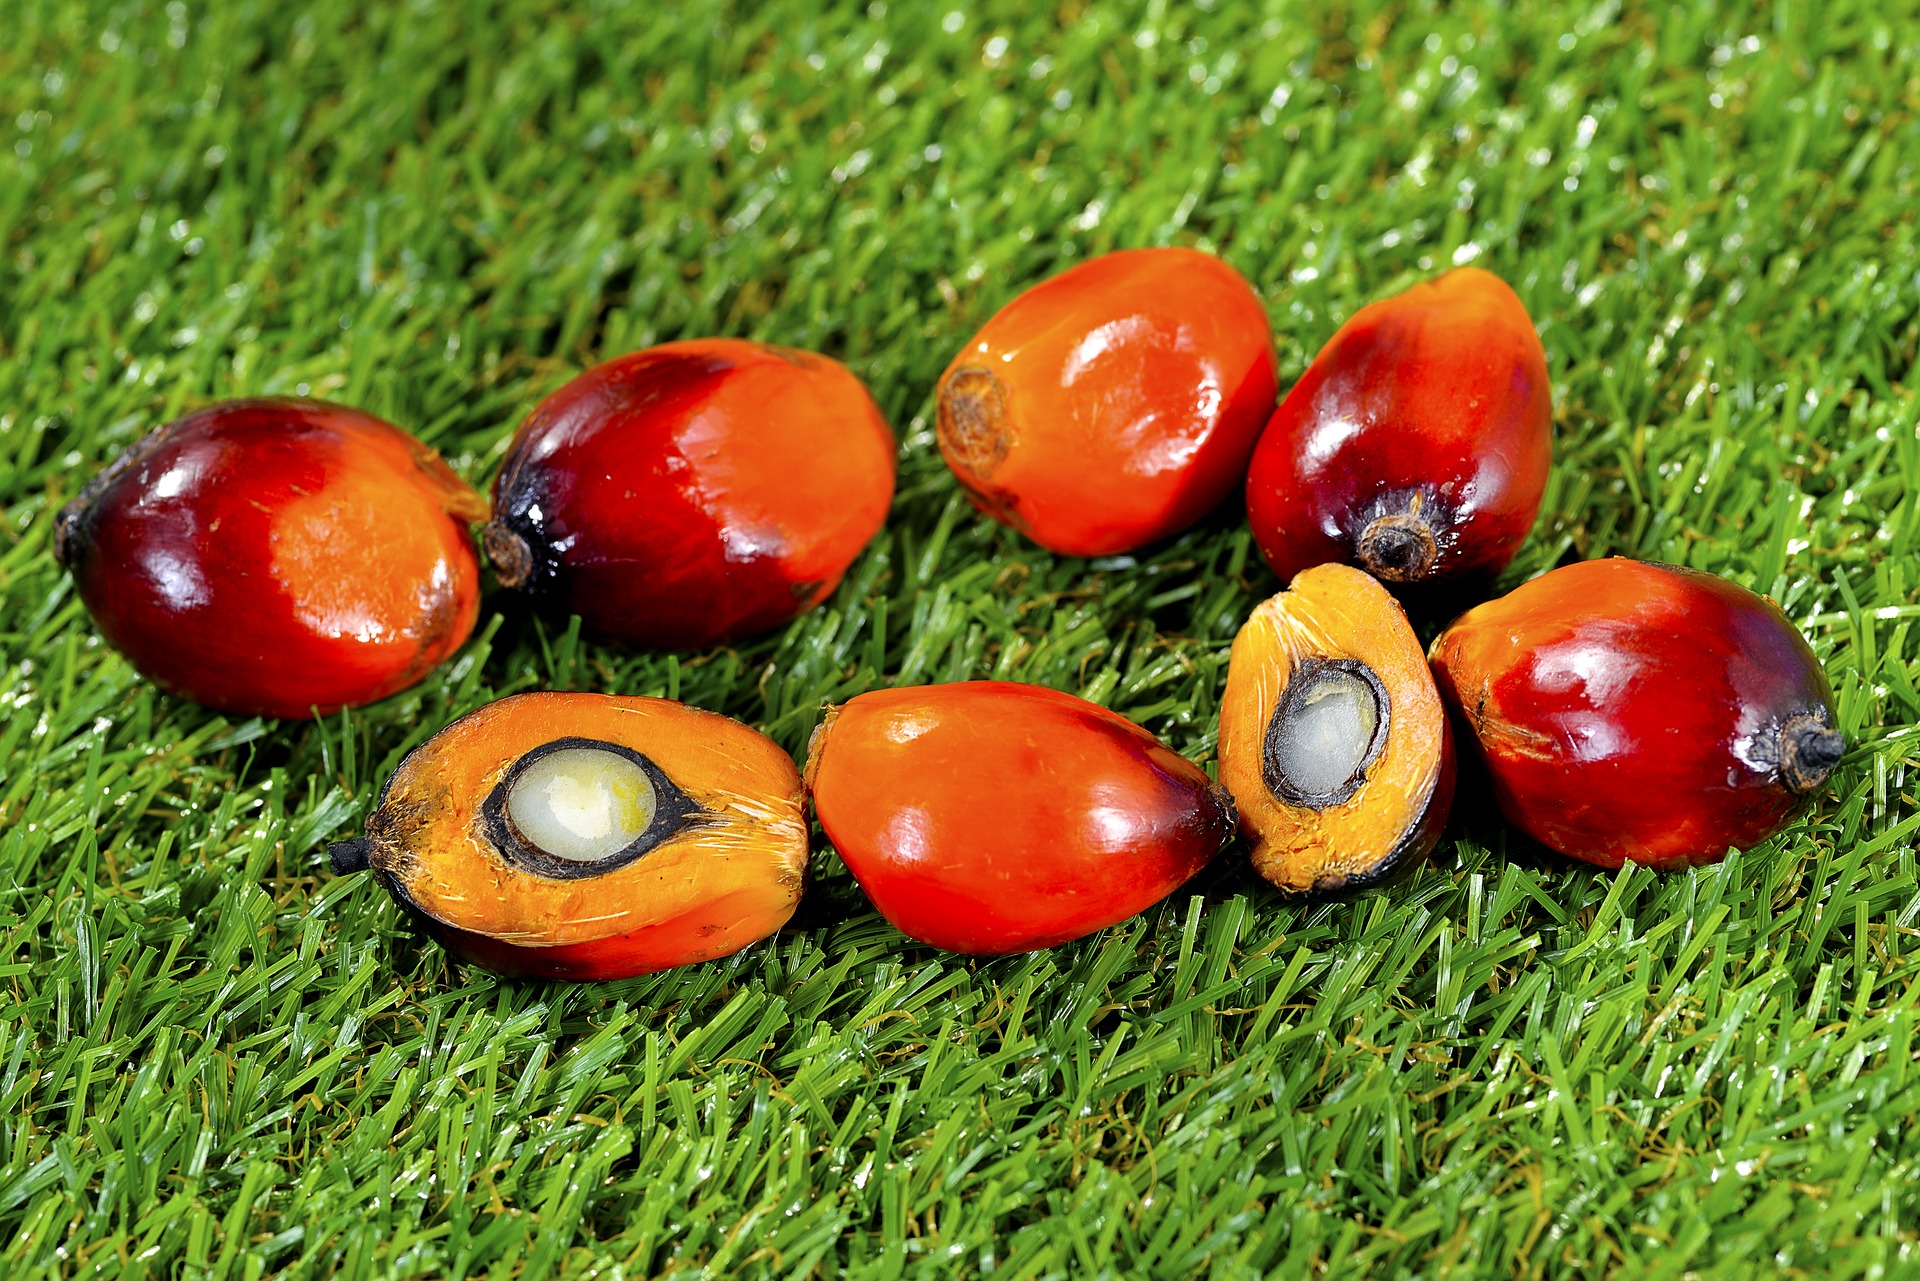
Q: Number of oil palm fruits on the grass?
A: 8